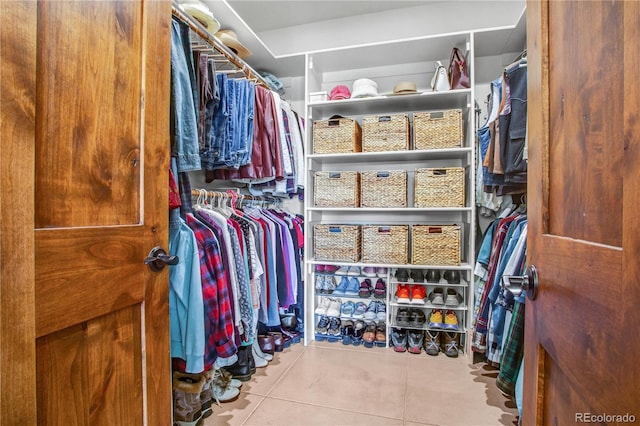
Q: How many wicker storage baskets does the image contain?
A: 9